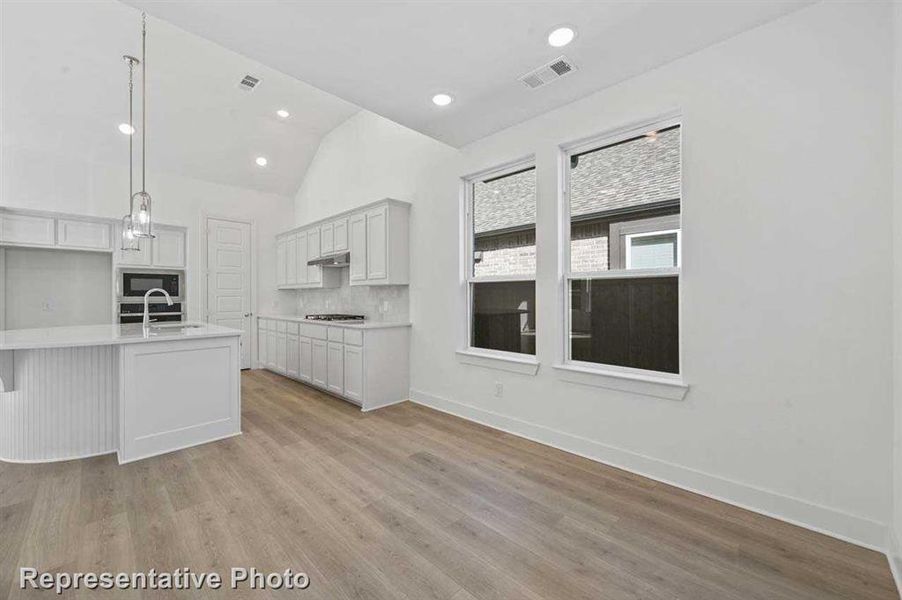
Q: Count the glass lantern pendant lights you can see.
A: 2